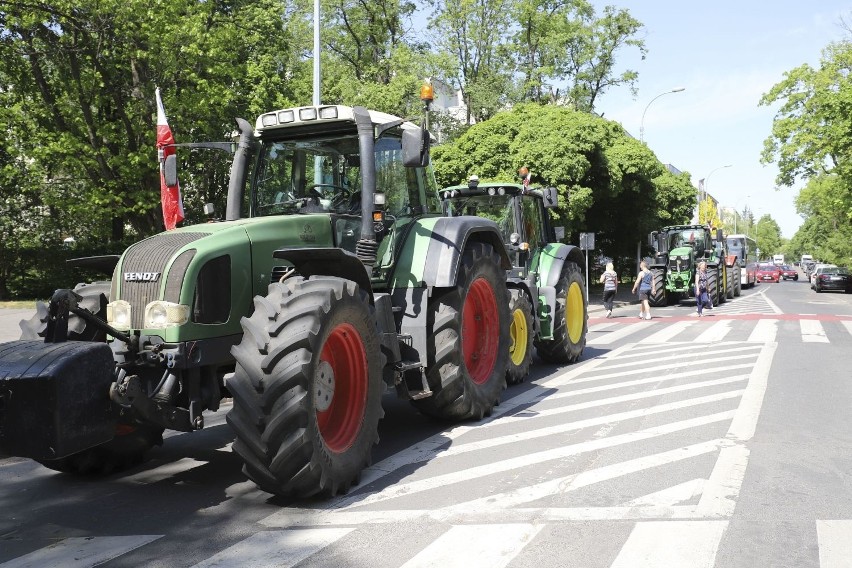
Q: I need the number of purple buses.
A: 0